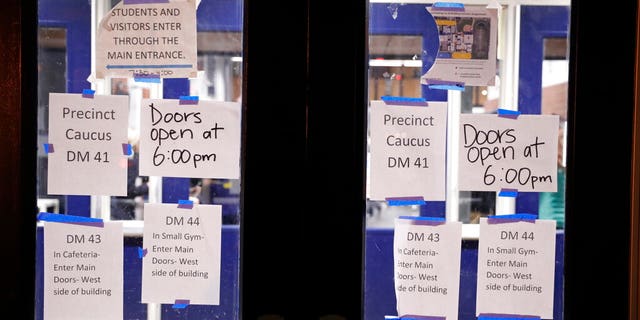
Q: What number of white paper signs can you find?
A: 10